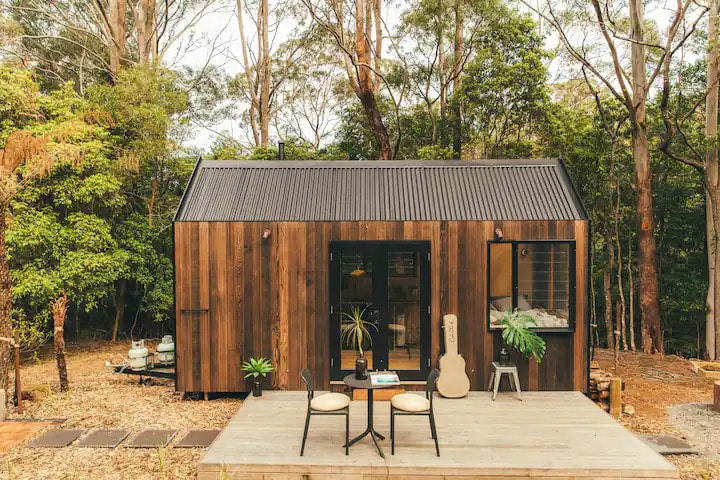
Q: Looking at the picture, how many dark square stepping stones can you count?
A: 4